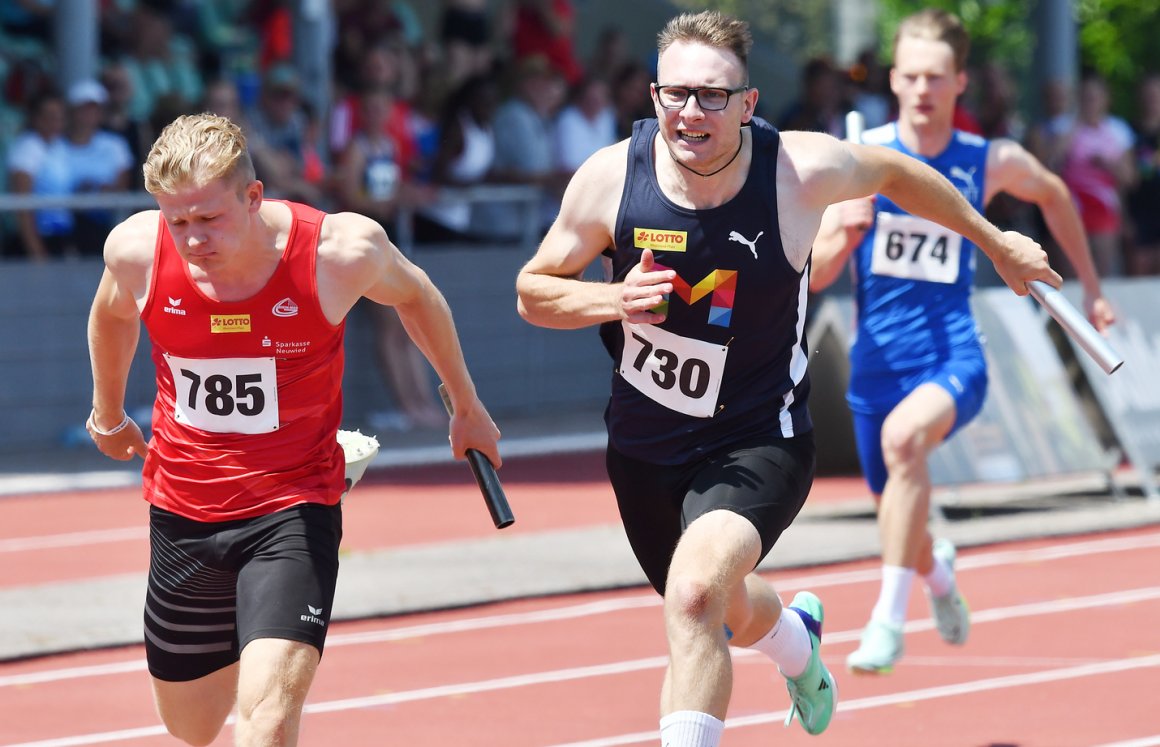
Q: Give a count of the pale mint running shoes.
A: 3